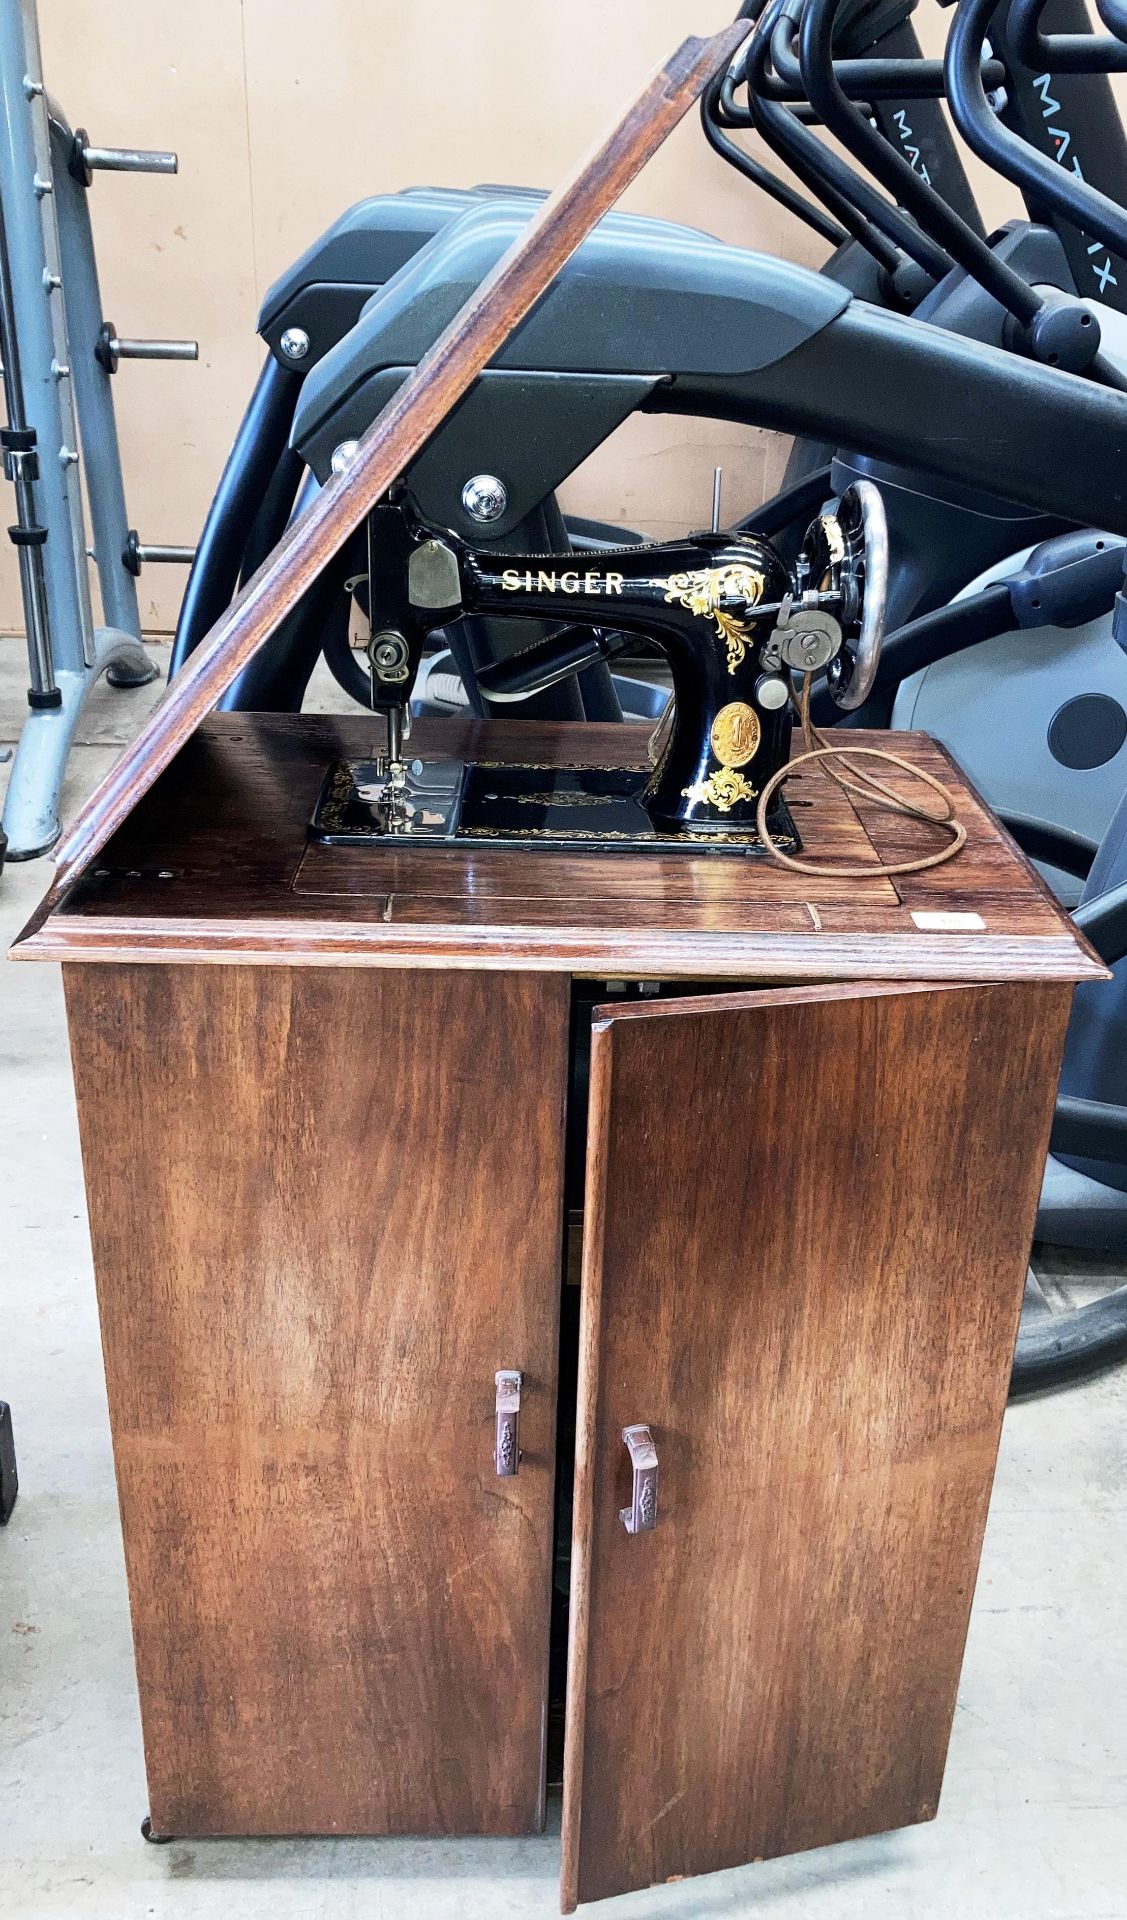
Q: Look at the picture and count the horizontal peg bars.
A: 3